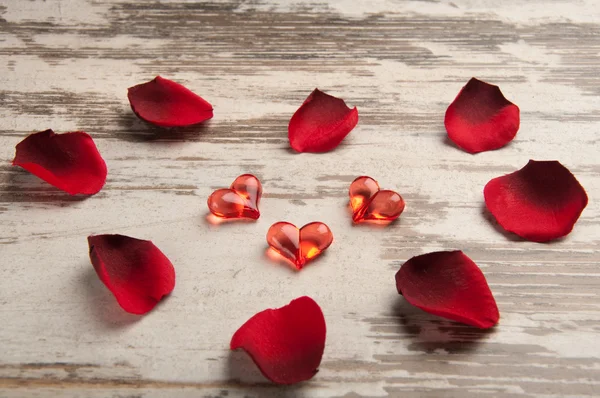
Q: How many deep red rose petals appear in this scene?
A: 8